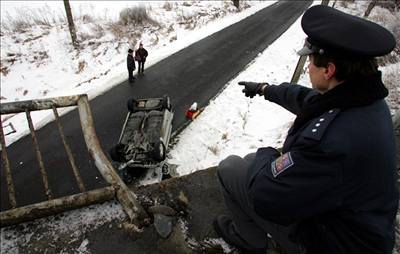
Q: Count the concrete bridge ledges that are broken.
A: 1